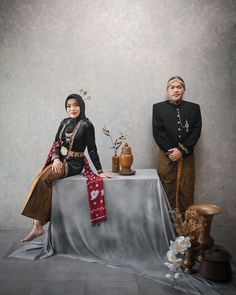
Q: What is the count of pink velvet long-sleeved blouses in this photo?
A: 0